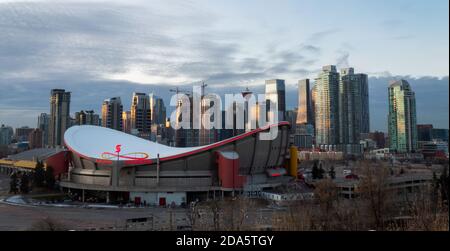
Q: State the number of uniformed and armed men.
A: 0